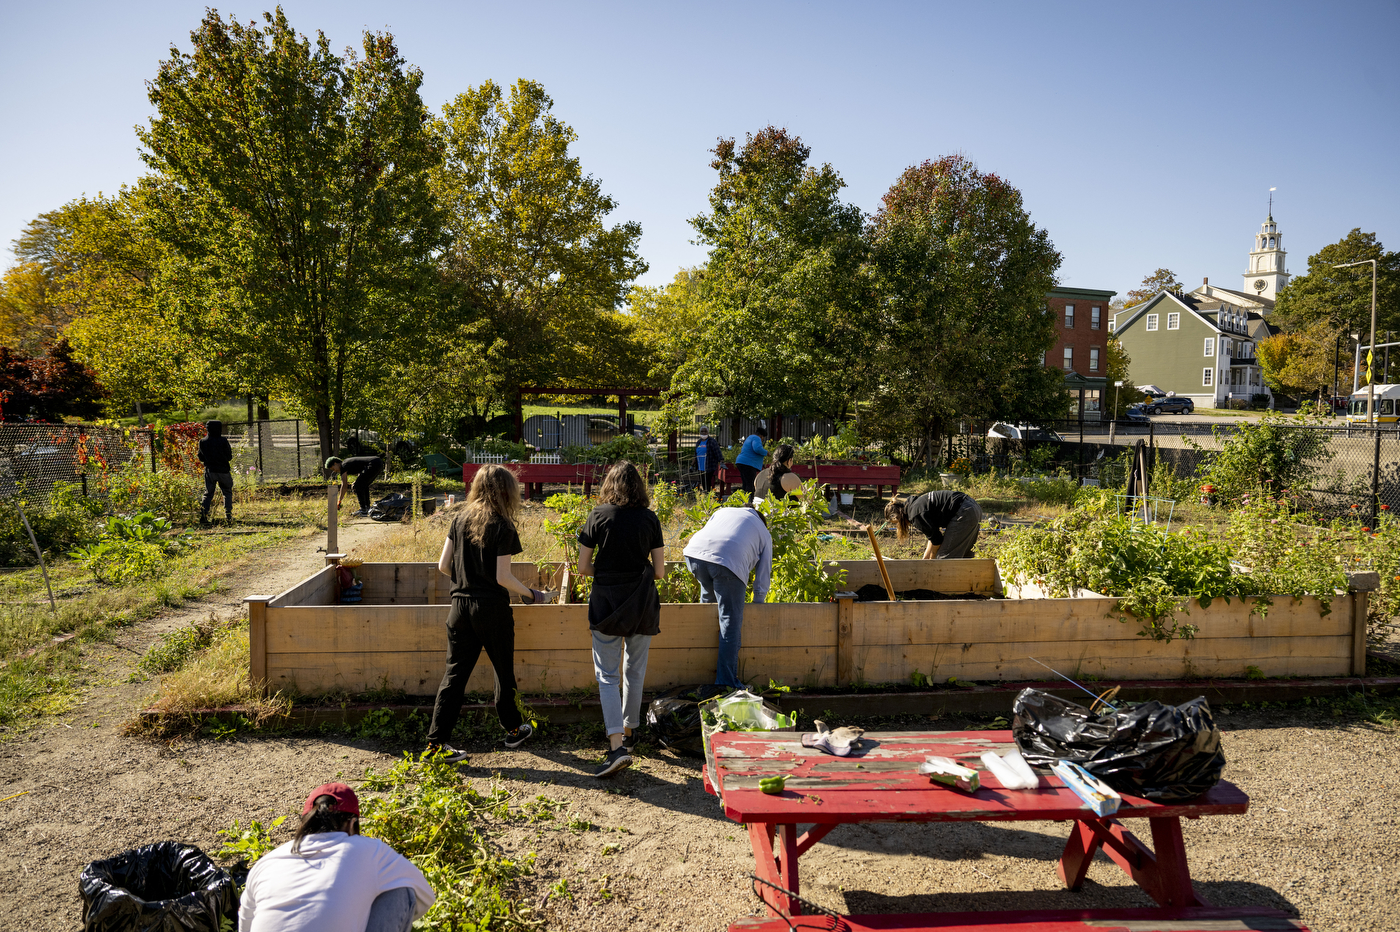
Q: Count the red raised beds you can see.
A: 2